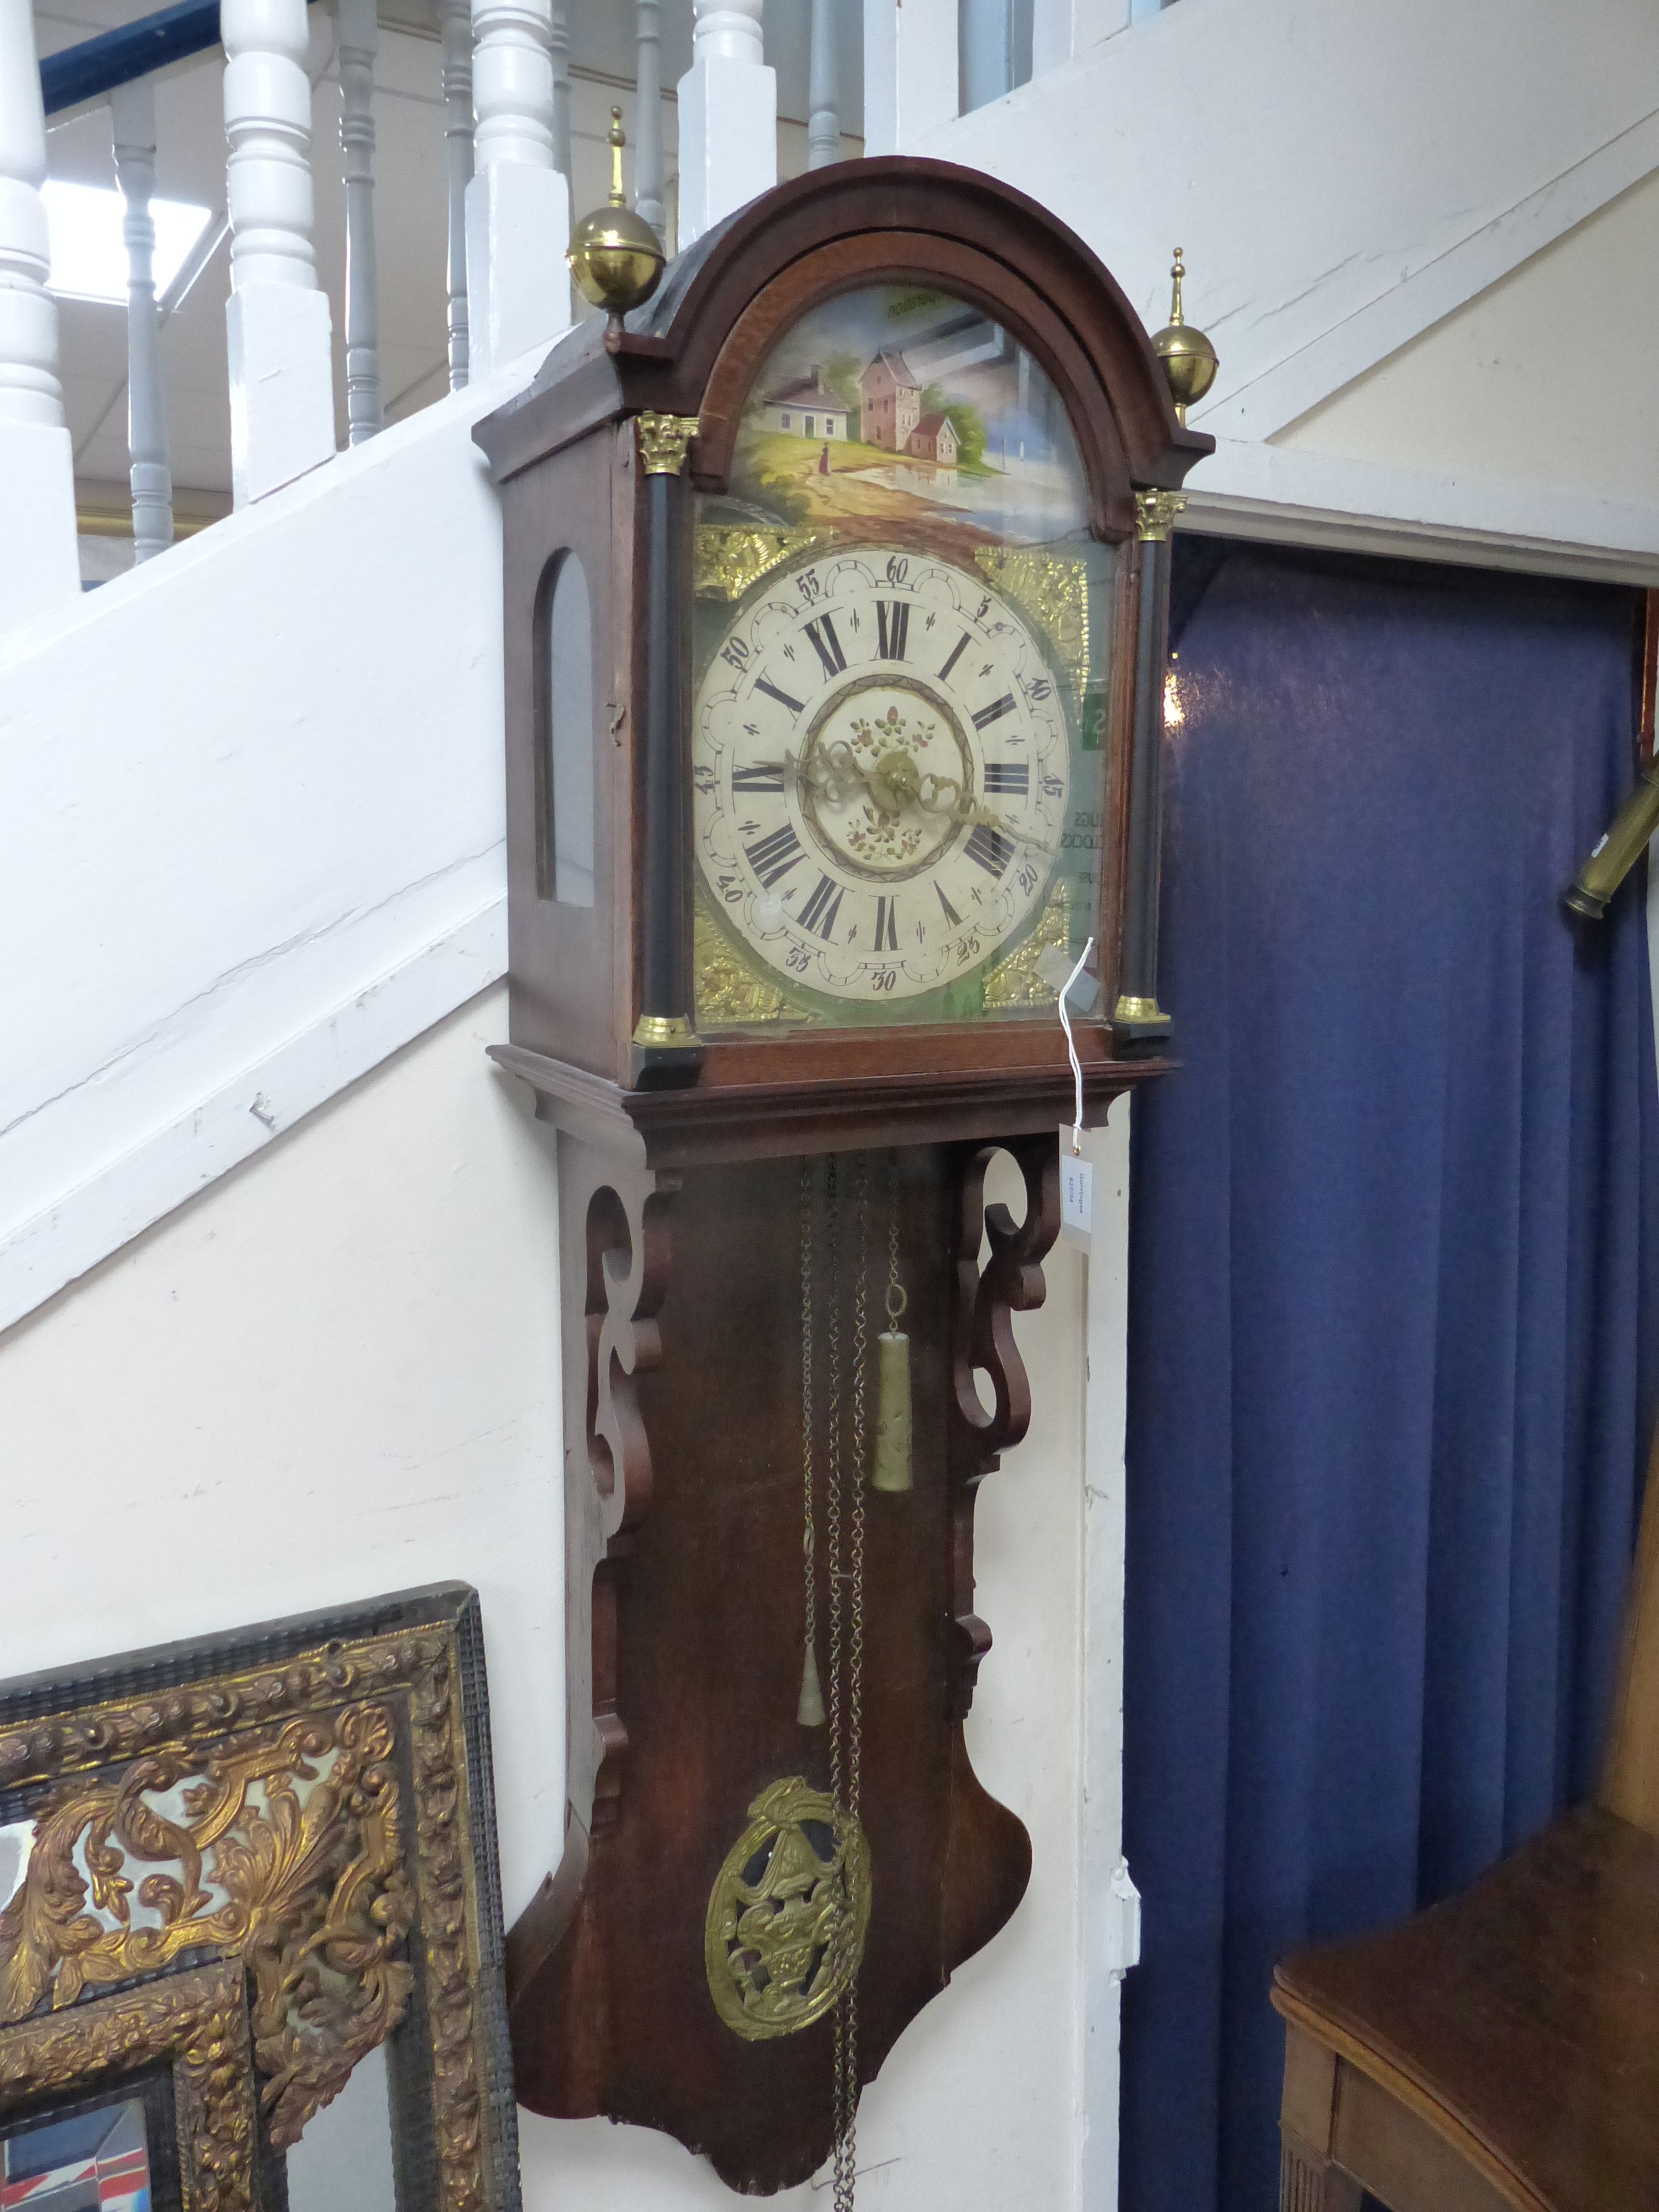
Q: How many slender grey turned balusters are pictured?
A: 6